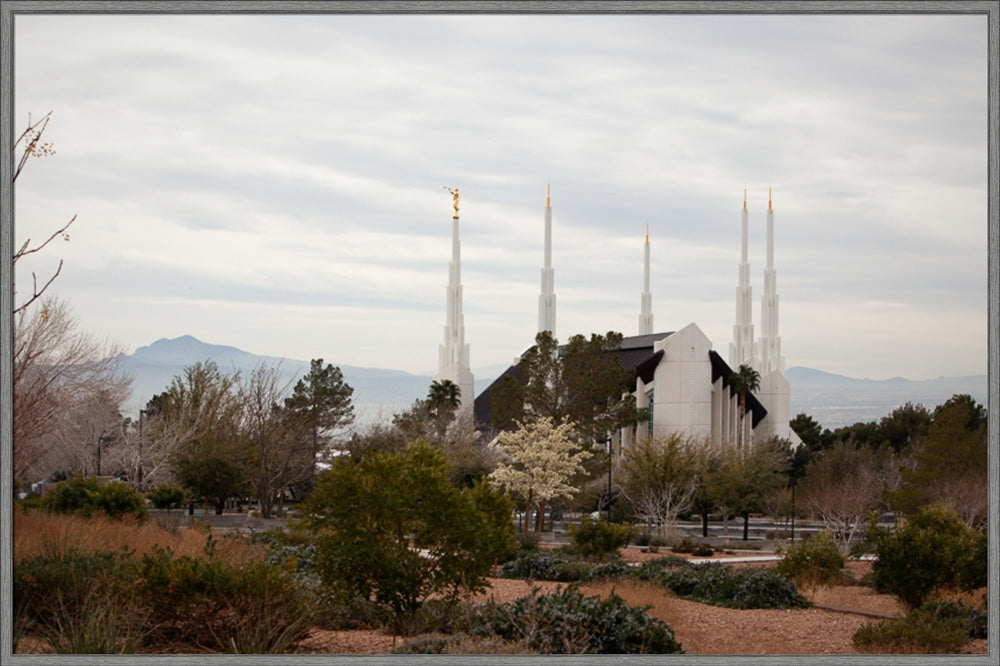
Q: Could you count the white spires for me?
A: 5